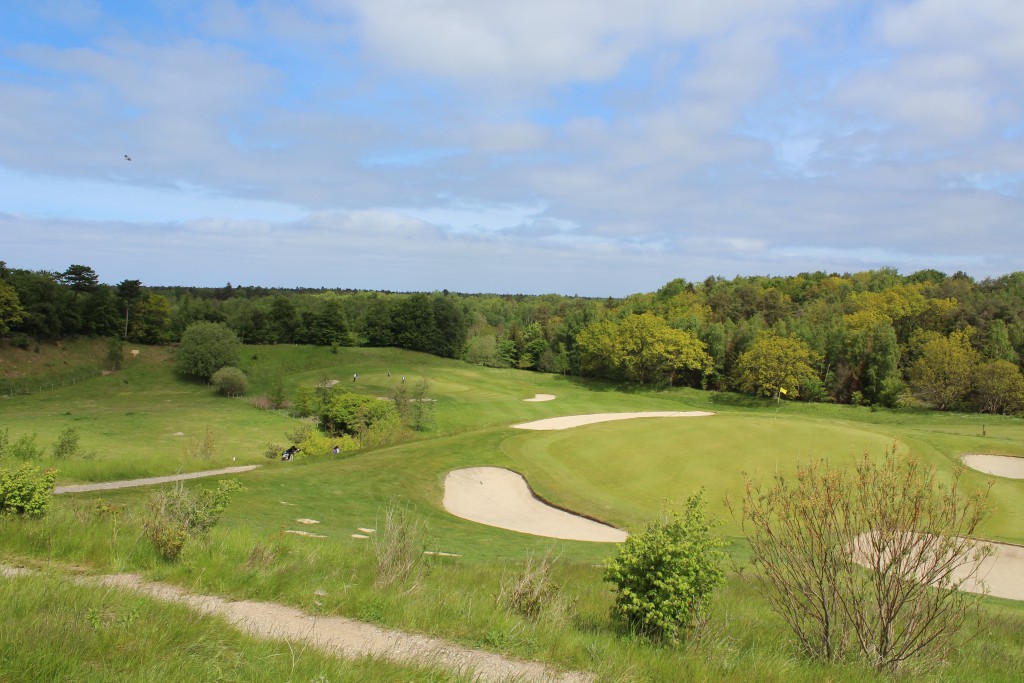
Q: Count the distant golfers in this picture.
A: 3